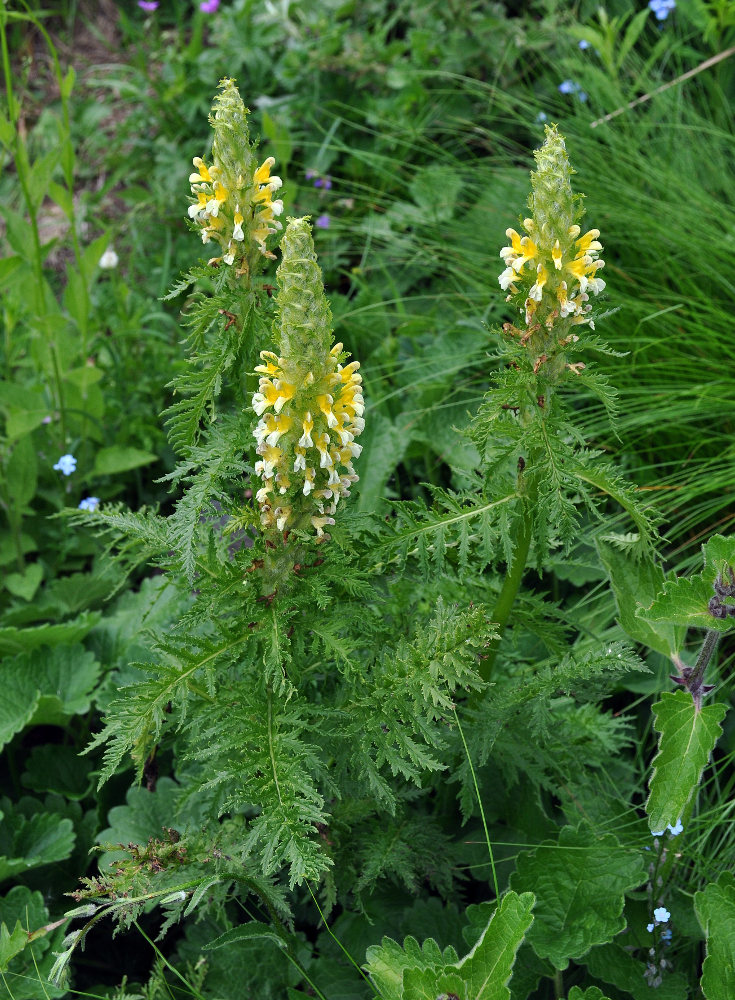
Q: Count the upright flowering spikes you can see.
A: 3